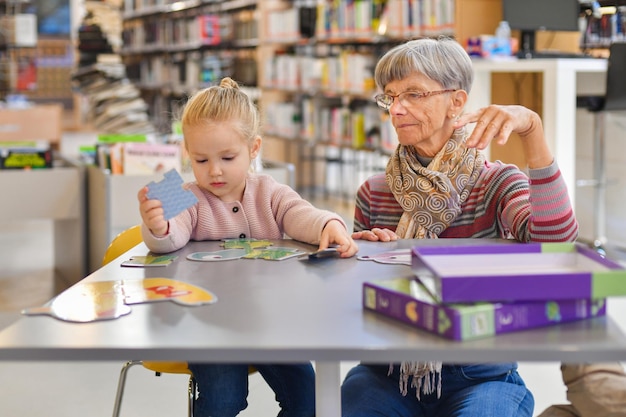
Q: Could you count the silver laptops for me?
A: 0